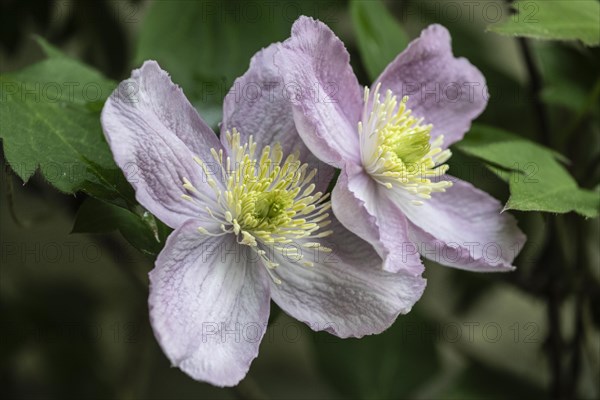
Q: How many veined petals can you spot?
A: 8